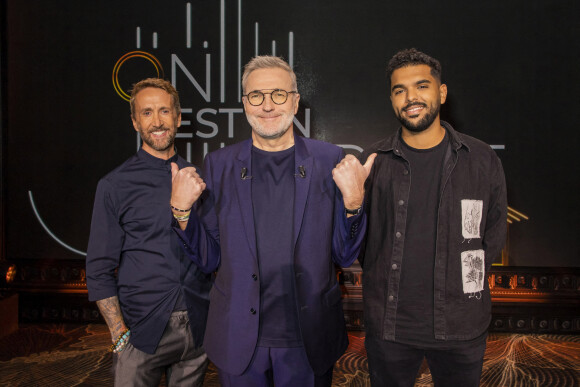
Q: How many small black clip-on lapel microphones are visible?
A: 2